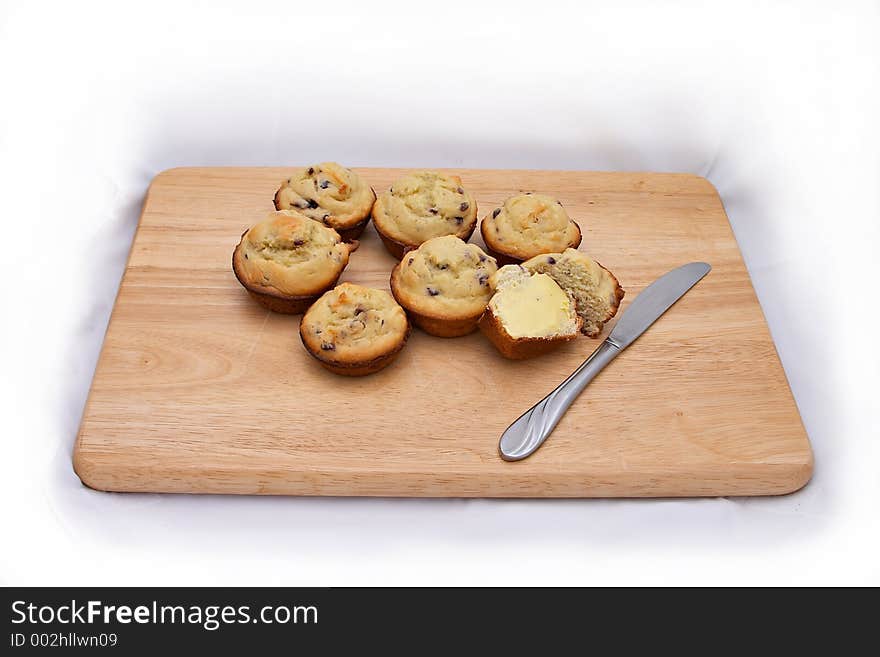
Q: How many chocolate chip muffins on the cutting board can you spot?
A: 7